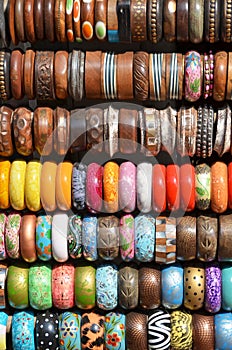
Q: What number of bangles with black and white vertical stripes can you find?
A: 3